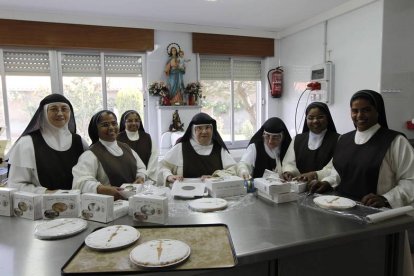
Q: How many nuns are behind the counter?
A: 7